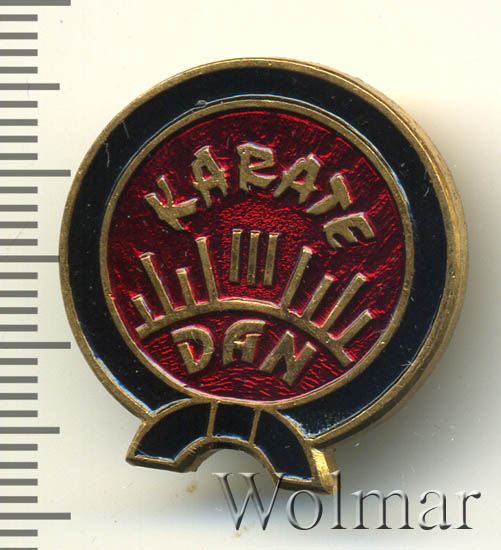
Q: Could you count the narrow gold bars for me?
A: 11